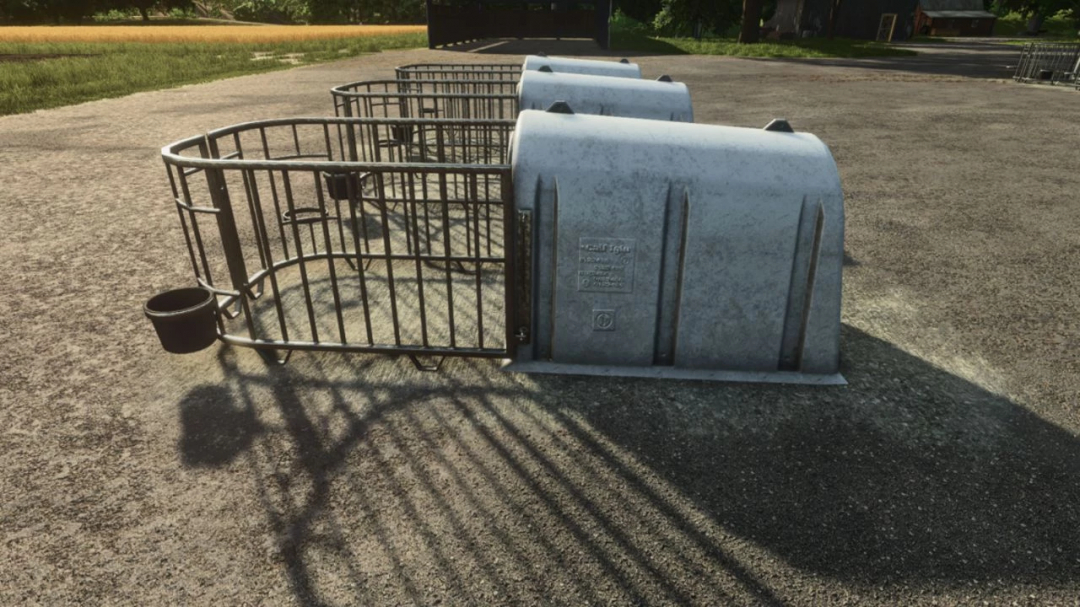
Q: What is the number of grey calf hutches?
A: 3